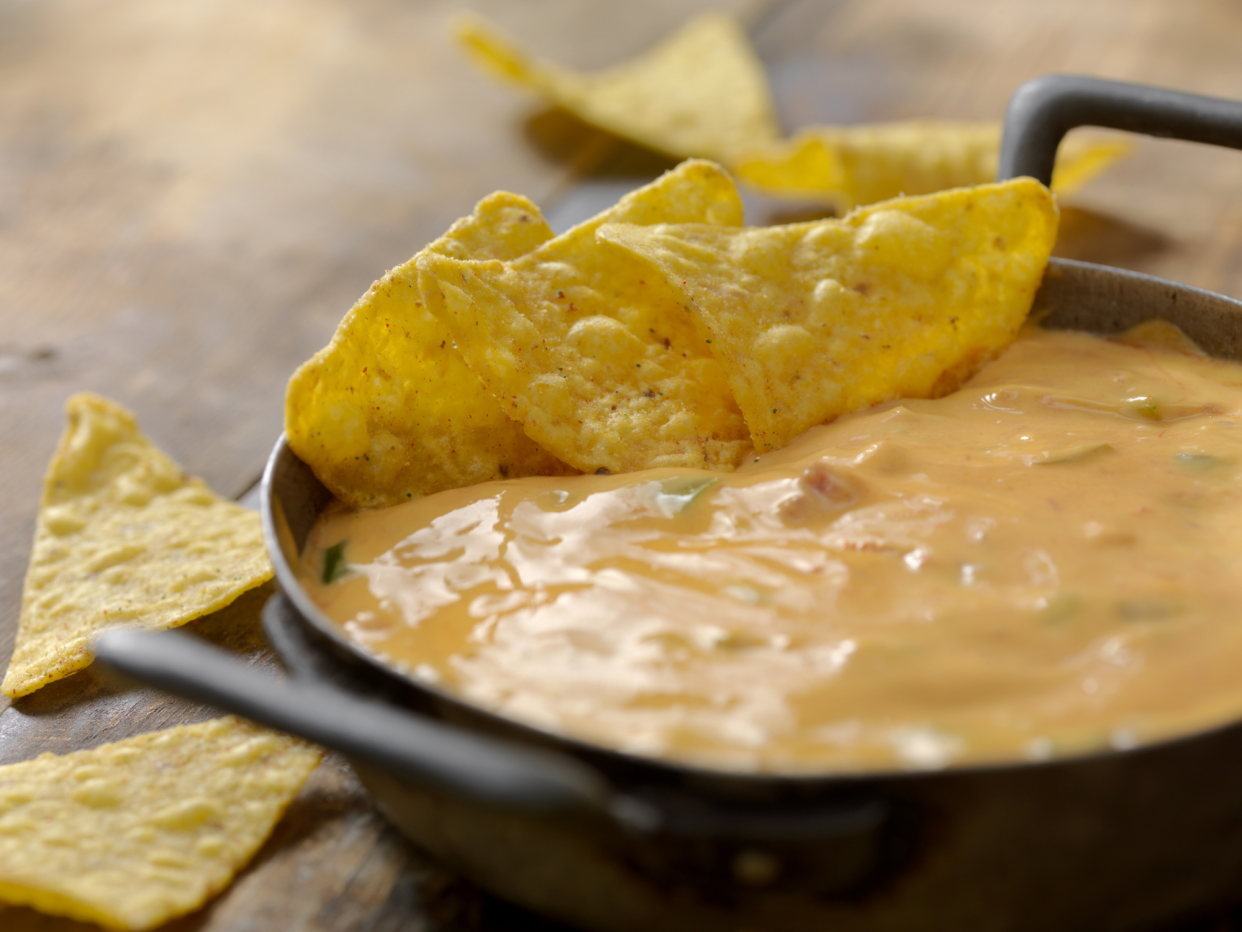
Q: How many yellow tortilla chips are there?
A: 7